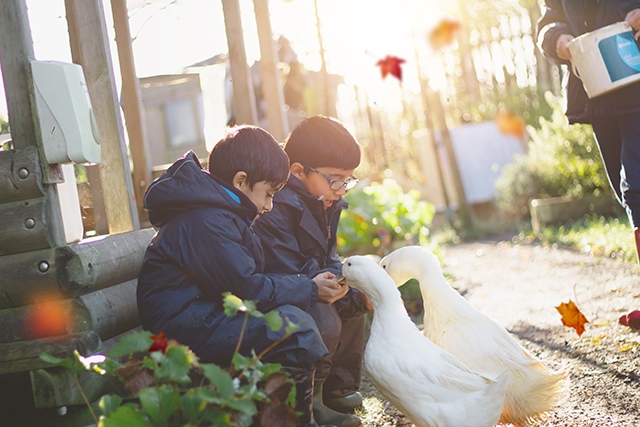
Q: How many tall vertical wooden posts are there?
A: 5